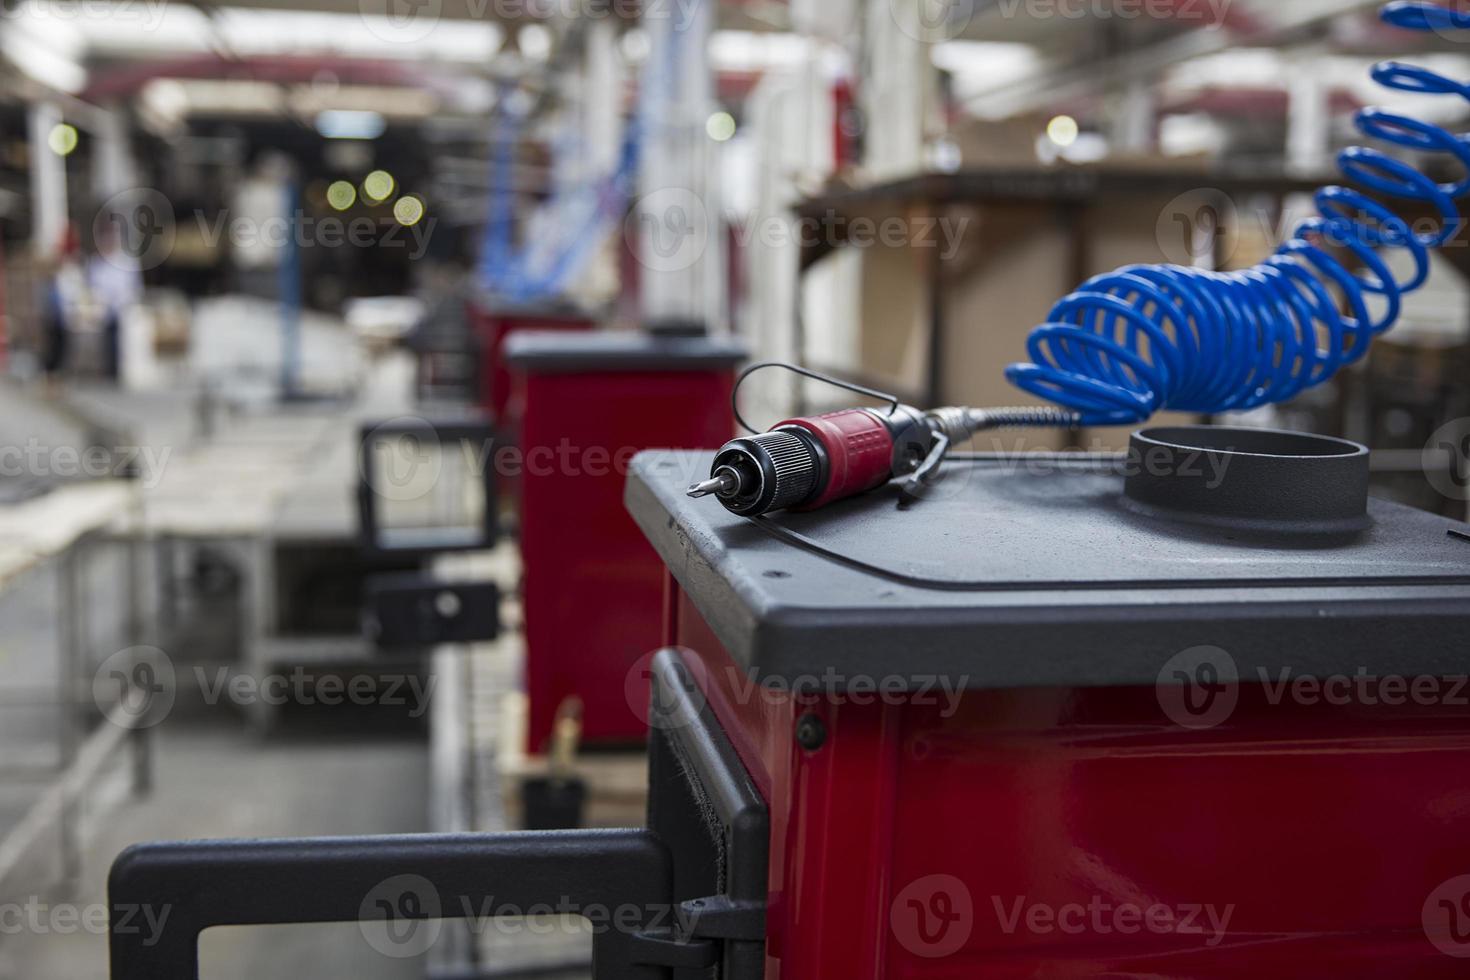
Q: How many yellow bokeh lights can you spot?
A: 6